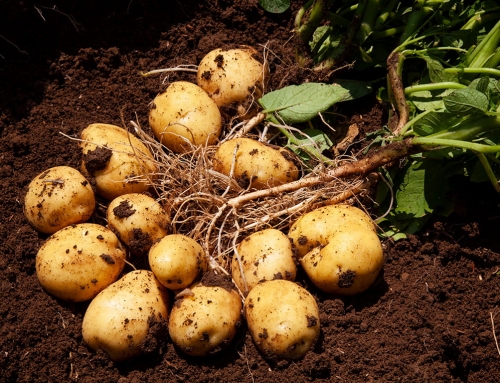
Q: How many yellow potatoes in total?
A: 13